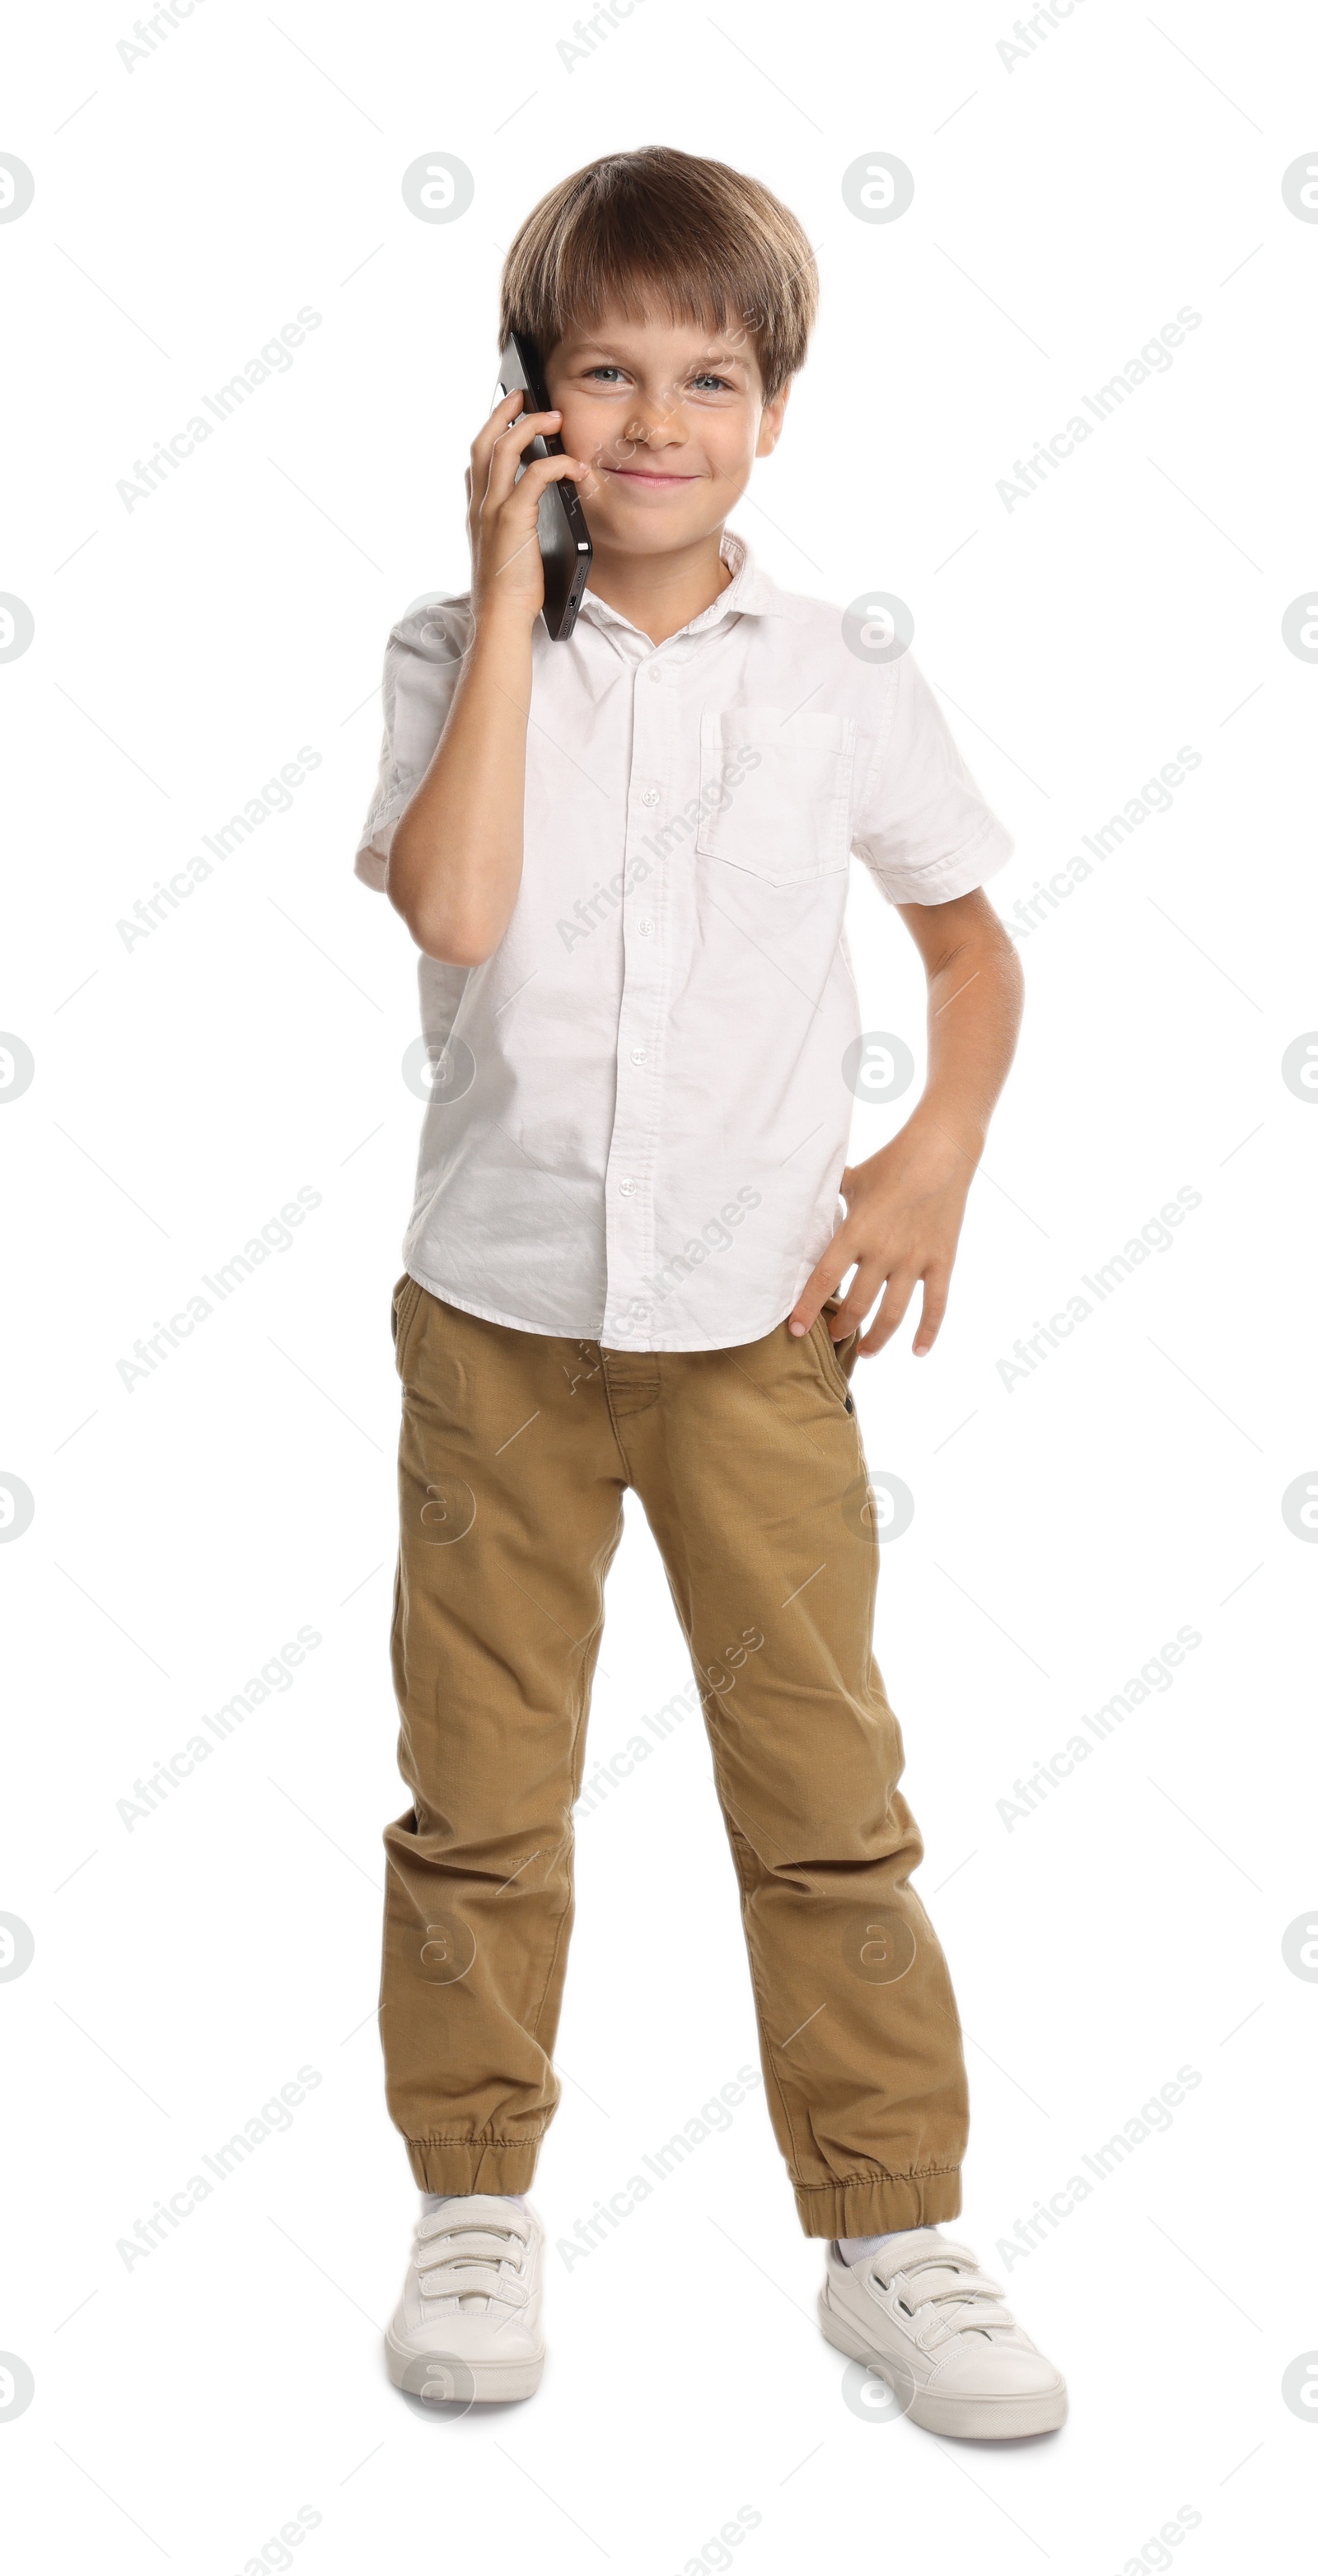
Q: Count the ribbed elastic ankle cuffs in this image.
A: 2